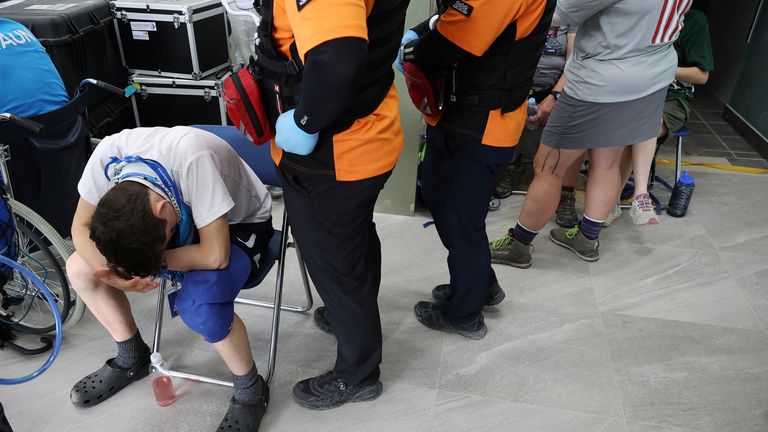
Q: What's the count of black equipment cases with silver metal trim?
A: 2